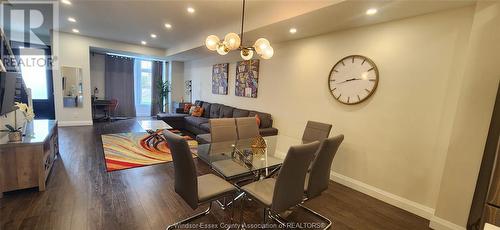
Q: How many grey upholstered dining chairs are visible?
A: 6